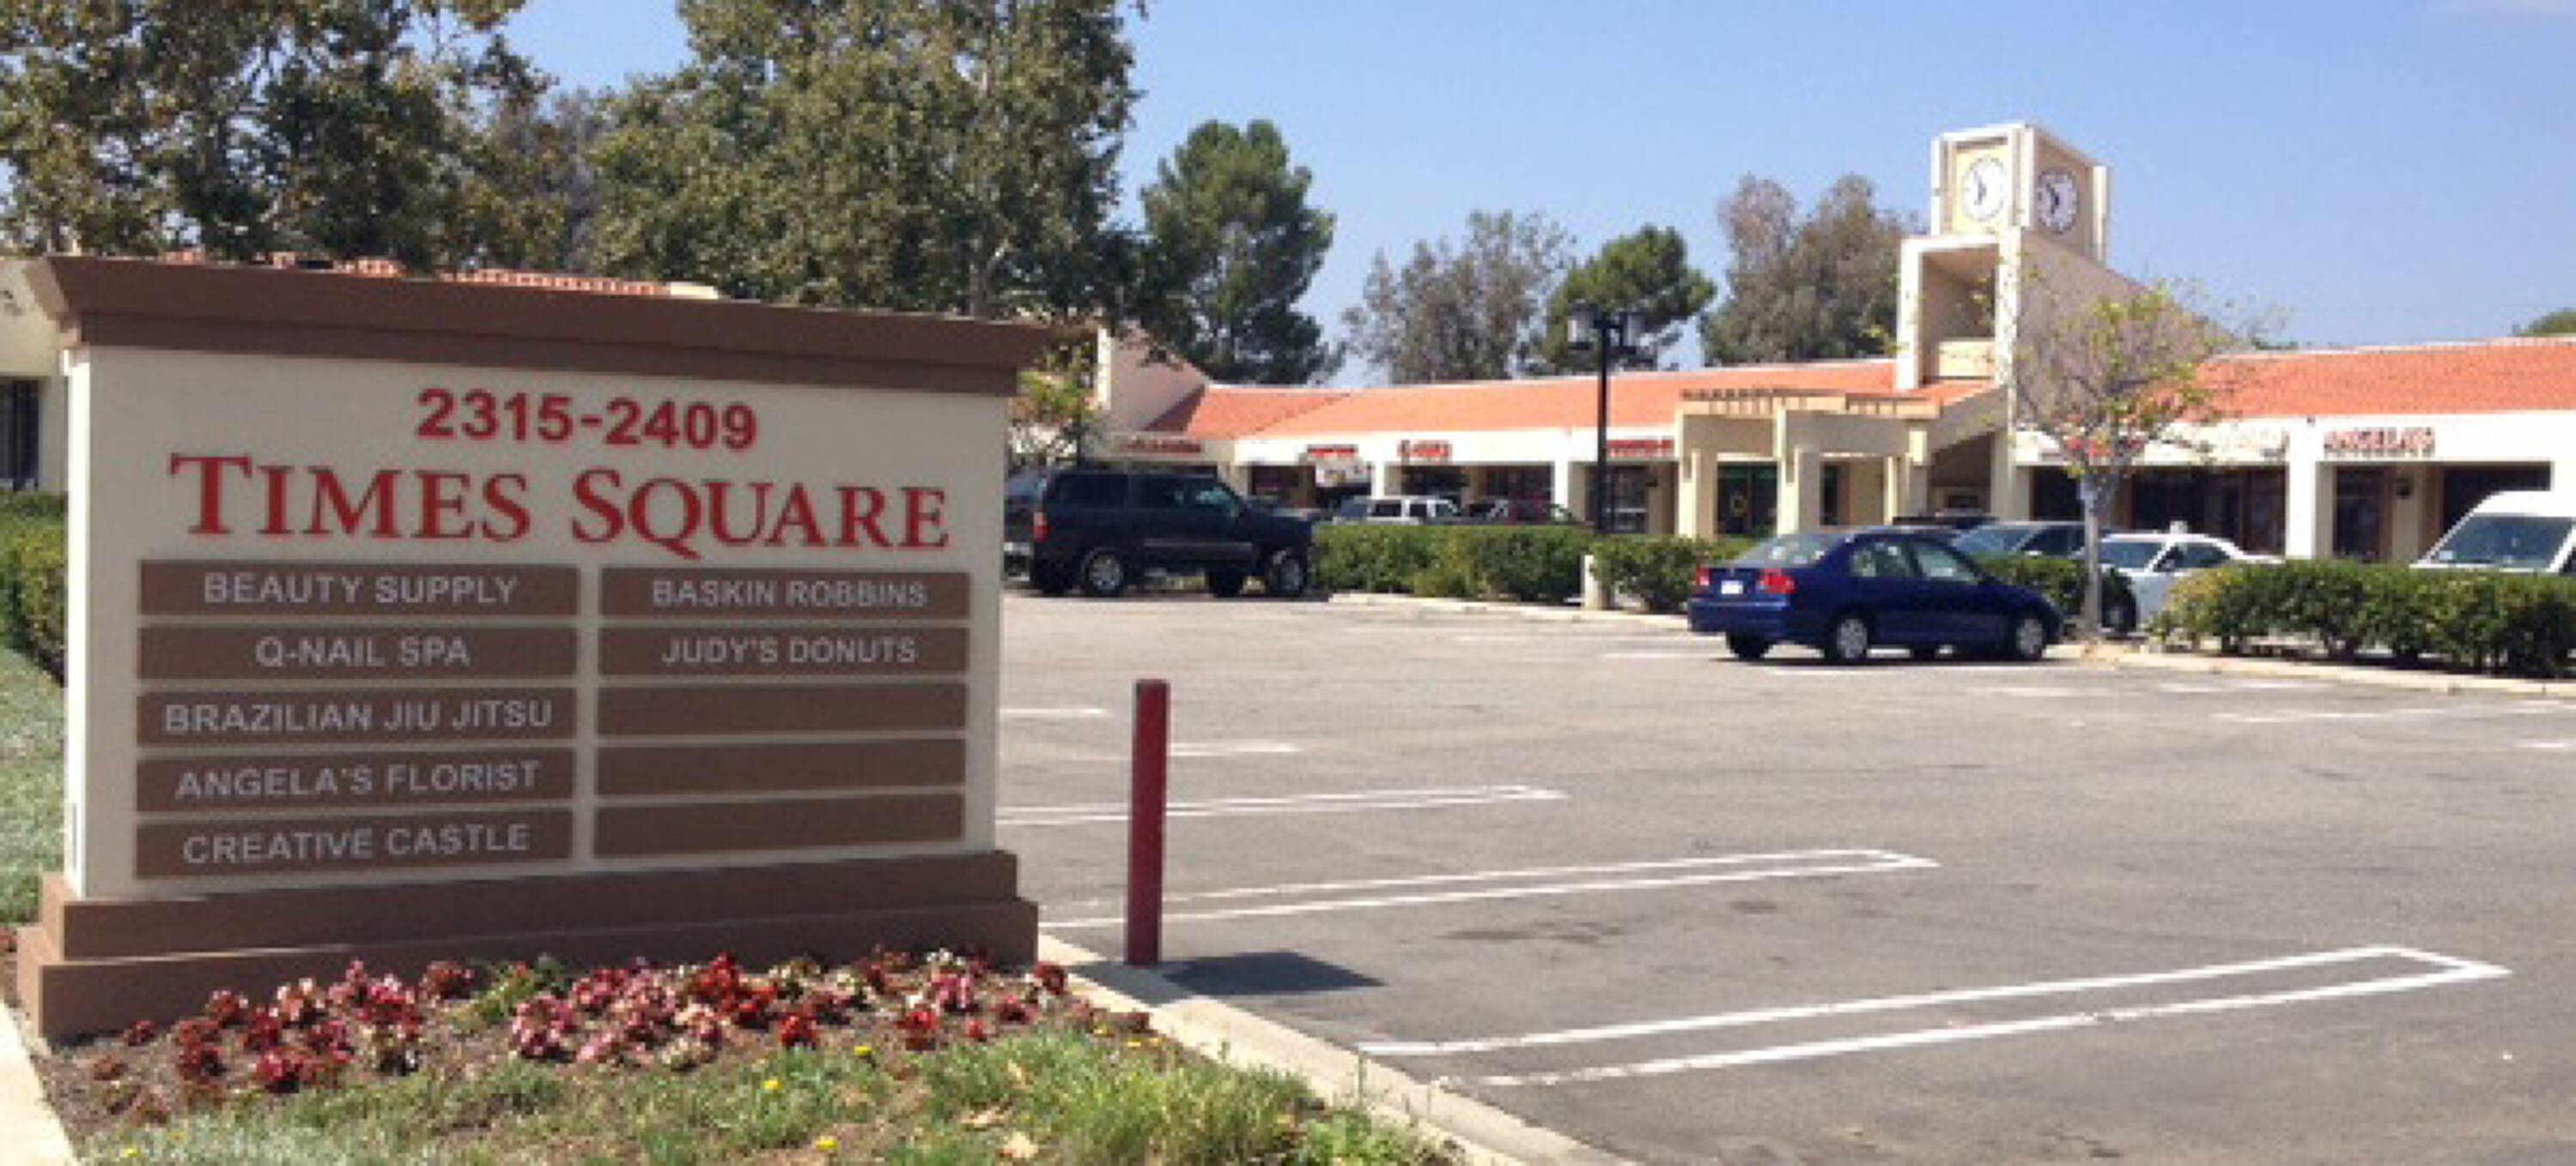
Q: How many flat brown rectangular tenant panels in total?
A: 10